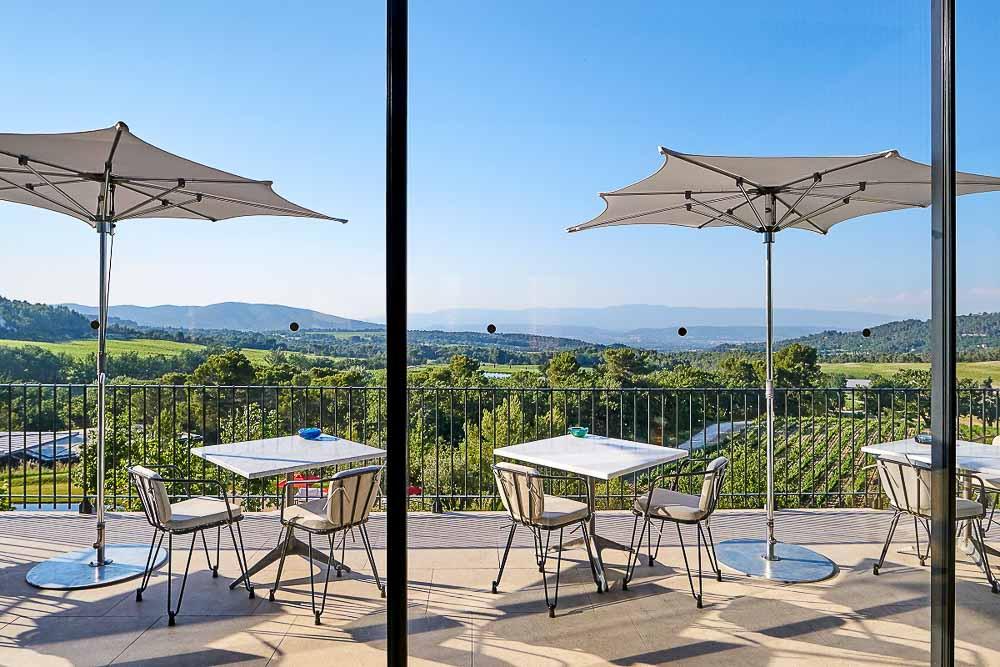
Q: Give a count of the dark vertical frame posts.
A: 2